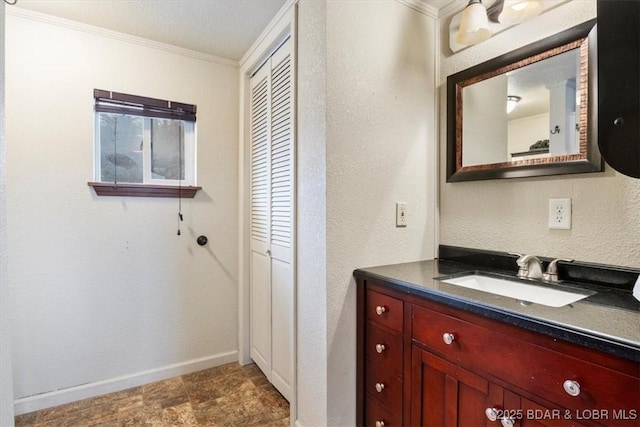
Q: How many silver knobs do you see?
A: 8